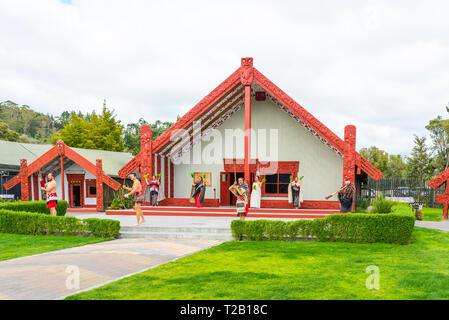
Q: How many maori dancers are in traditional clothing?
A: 8